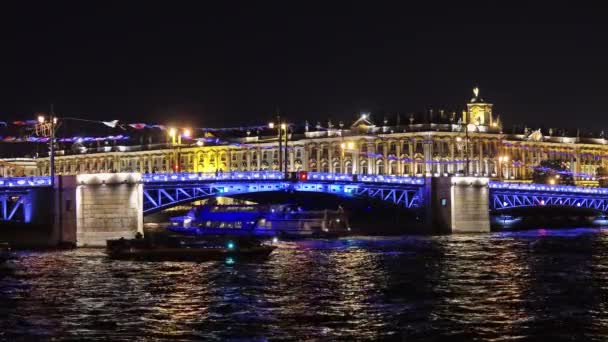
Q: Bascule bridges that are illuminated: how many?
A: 1